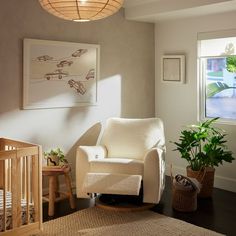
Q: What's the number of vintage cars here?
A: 6